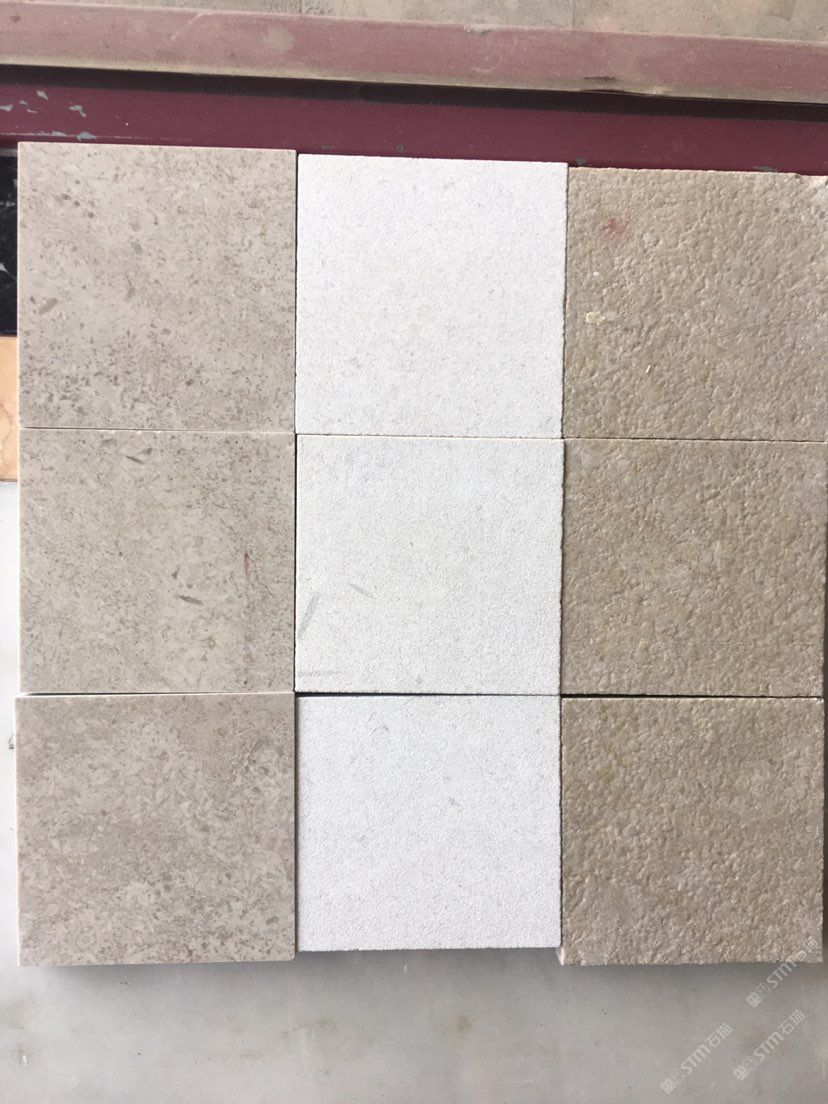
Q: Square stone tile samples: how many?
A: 9